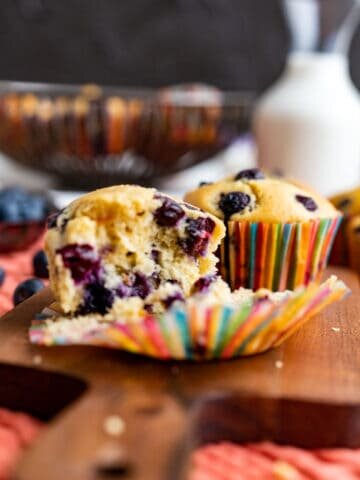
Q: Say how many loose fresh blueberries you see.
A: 3